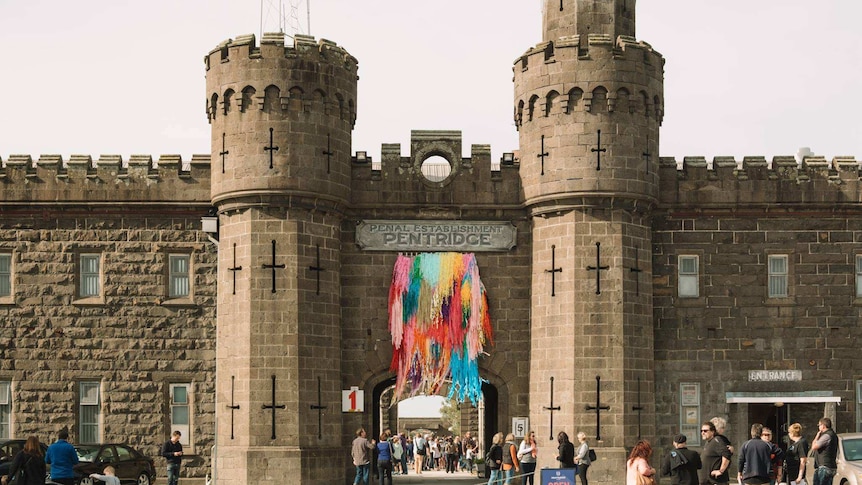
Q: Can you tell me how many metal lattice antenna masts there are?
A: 1